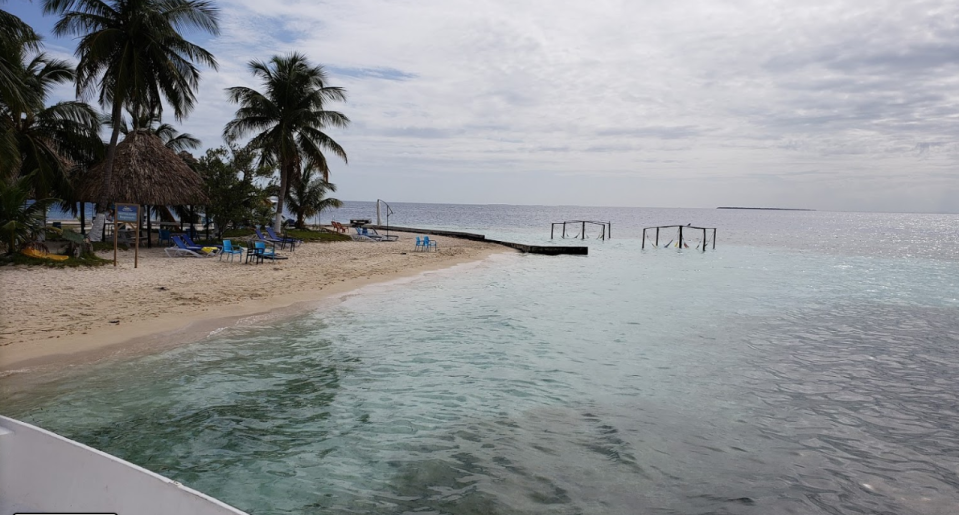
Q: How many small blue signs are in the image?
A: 1